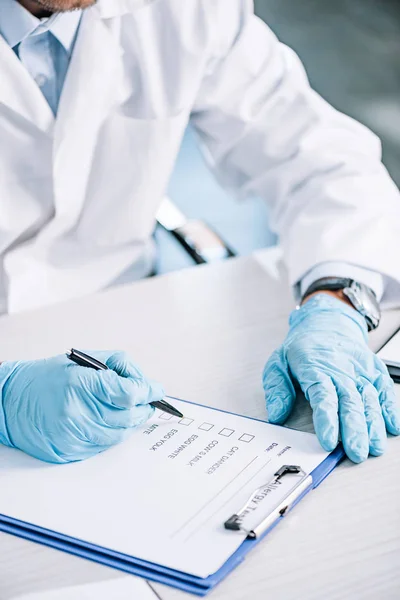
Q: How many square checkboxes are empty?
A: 5